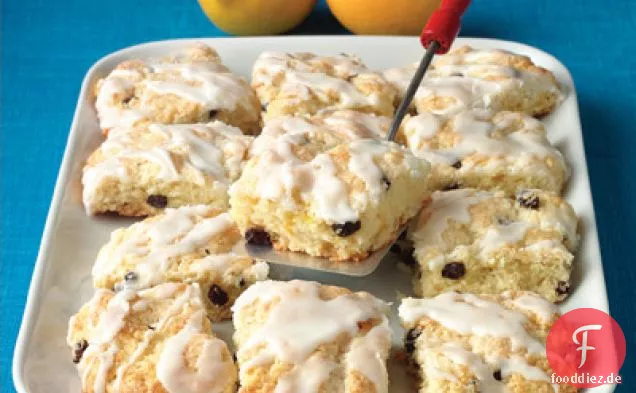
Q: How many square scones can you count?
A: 12